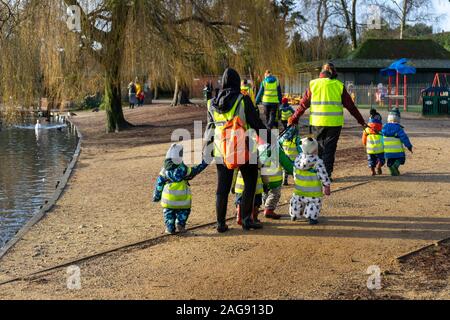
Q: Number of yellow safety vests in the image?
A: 12